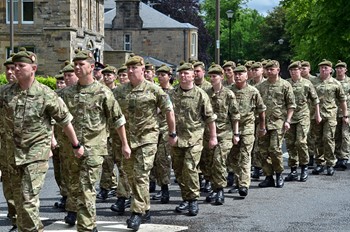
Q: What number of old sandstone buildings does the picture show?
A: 2